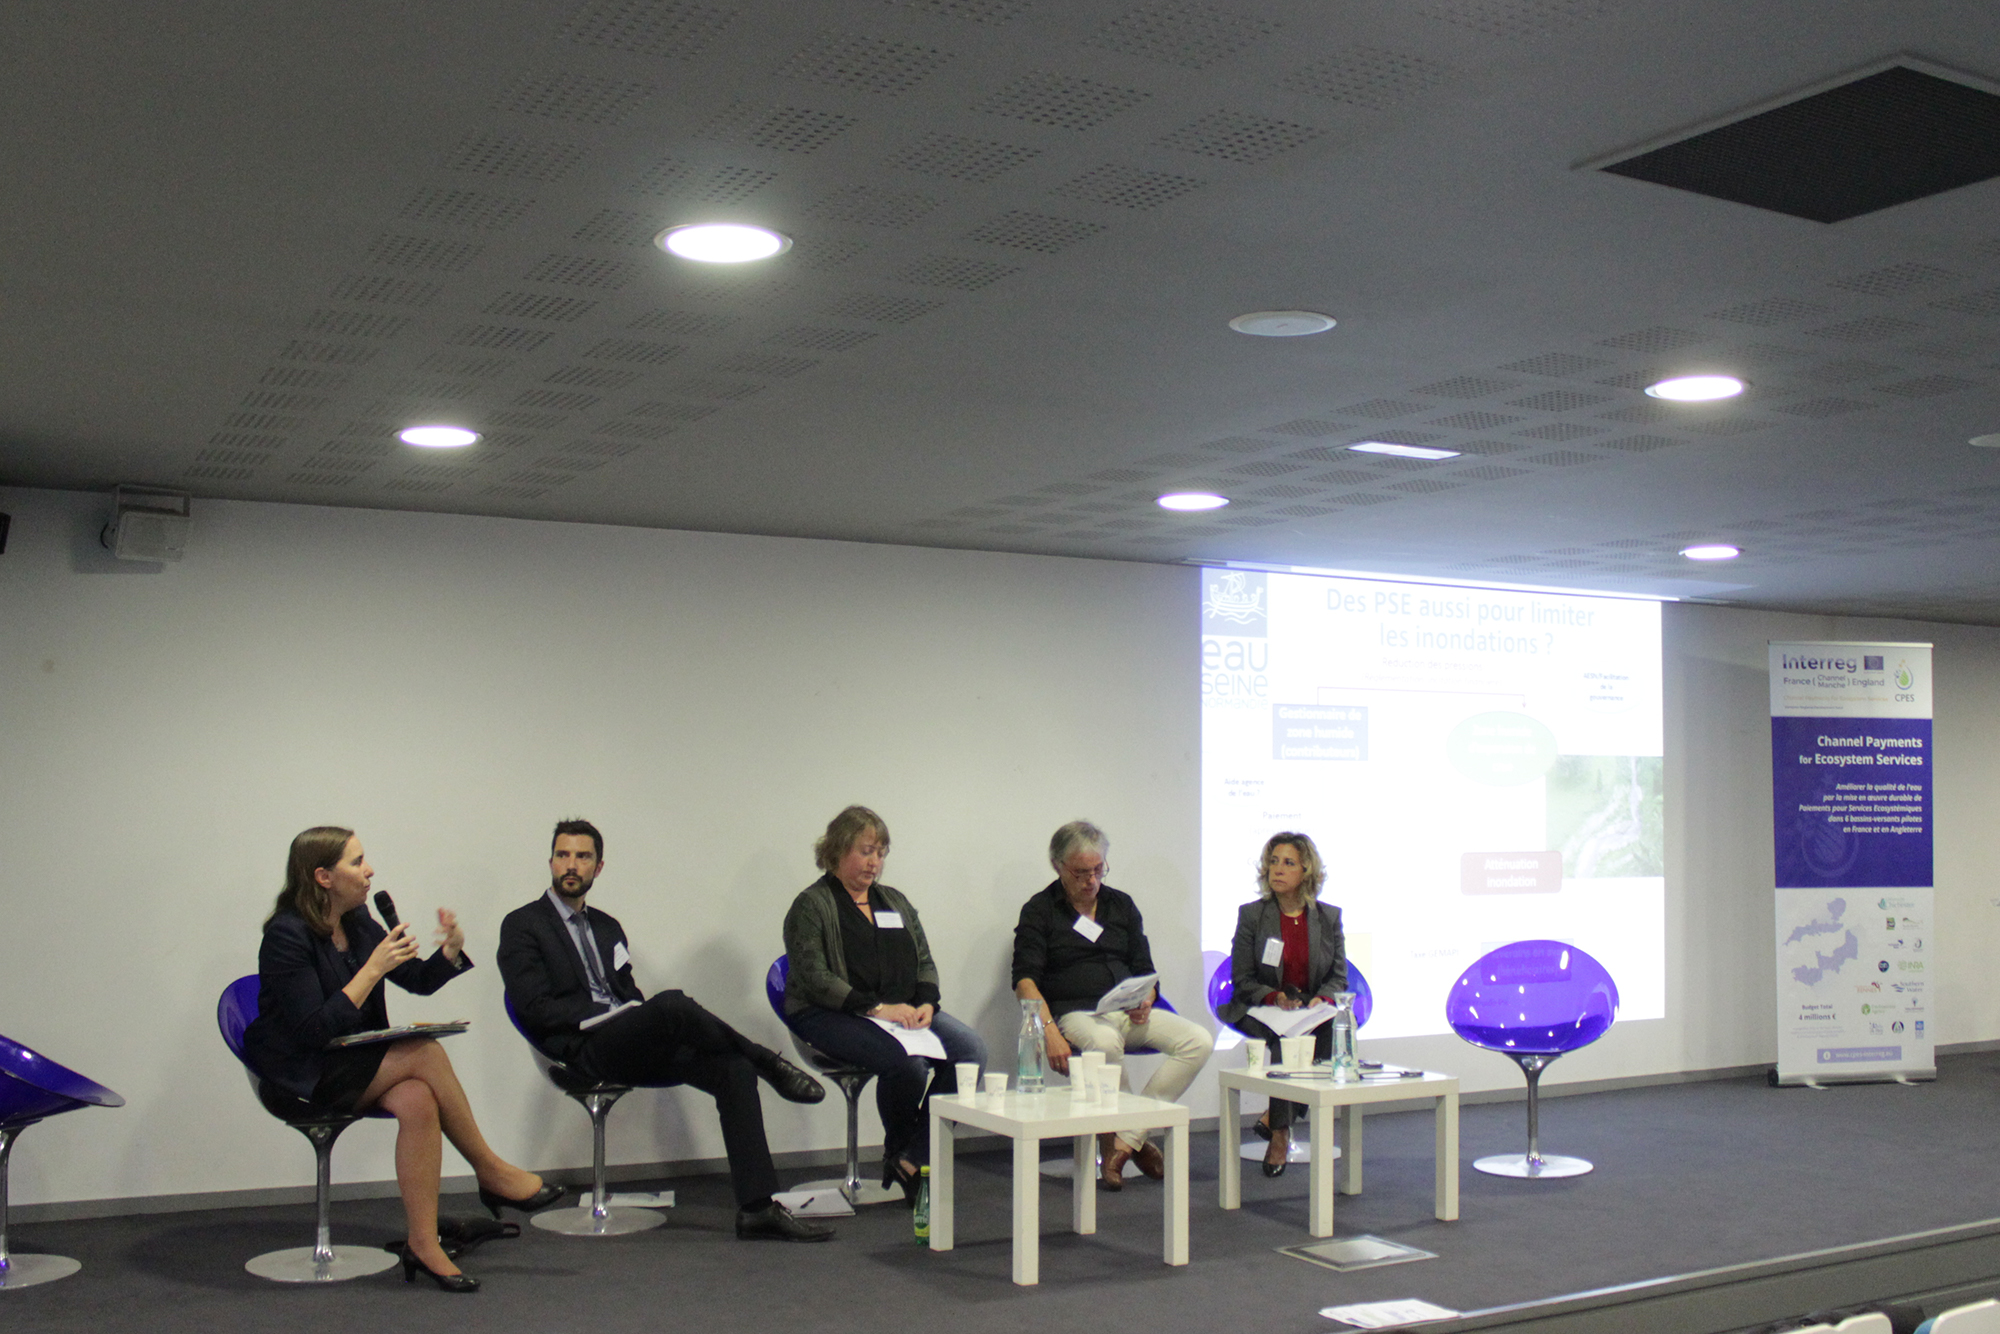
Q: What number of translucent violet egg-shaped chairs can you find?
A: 7